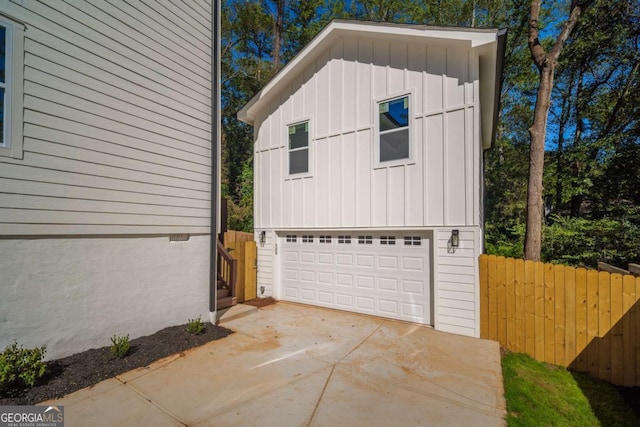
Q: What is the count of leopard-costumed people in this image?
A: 0